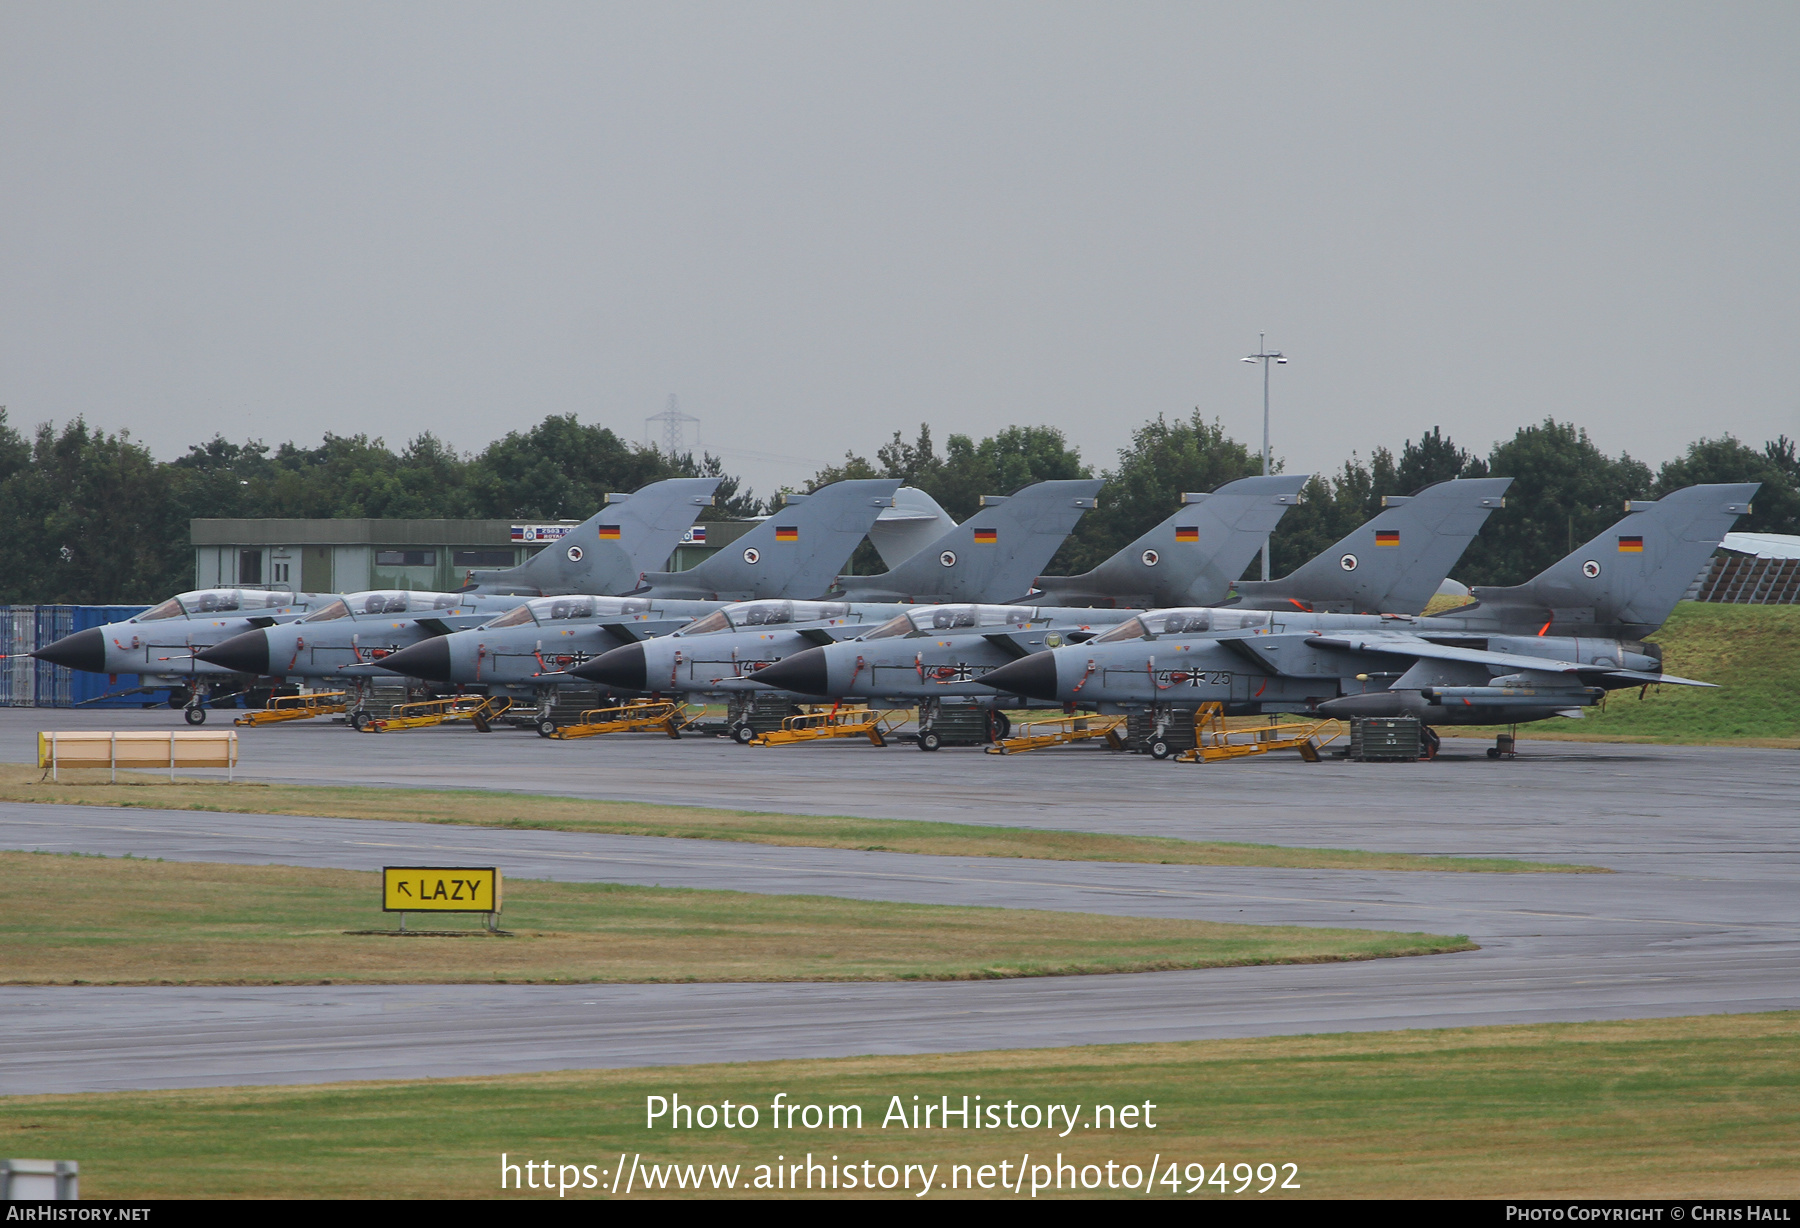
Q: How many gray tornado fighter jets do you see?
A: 6